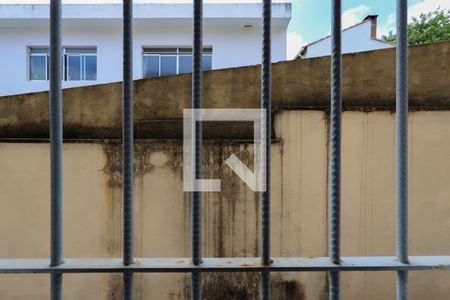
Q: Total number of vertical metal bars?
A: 6